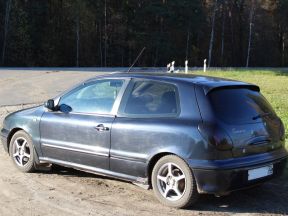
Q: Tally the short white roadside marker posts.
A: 4